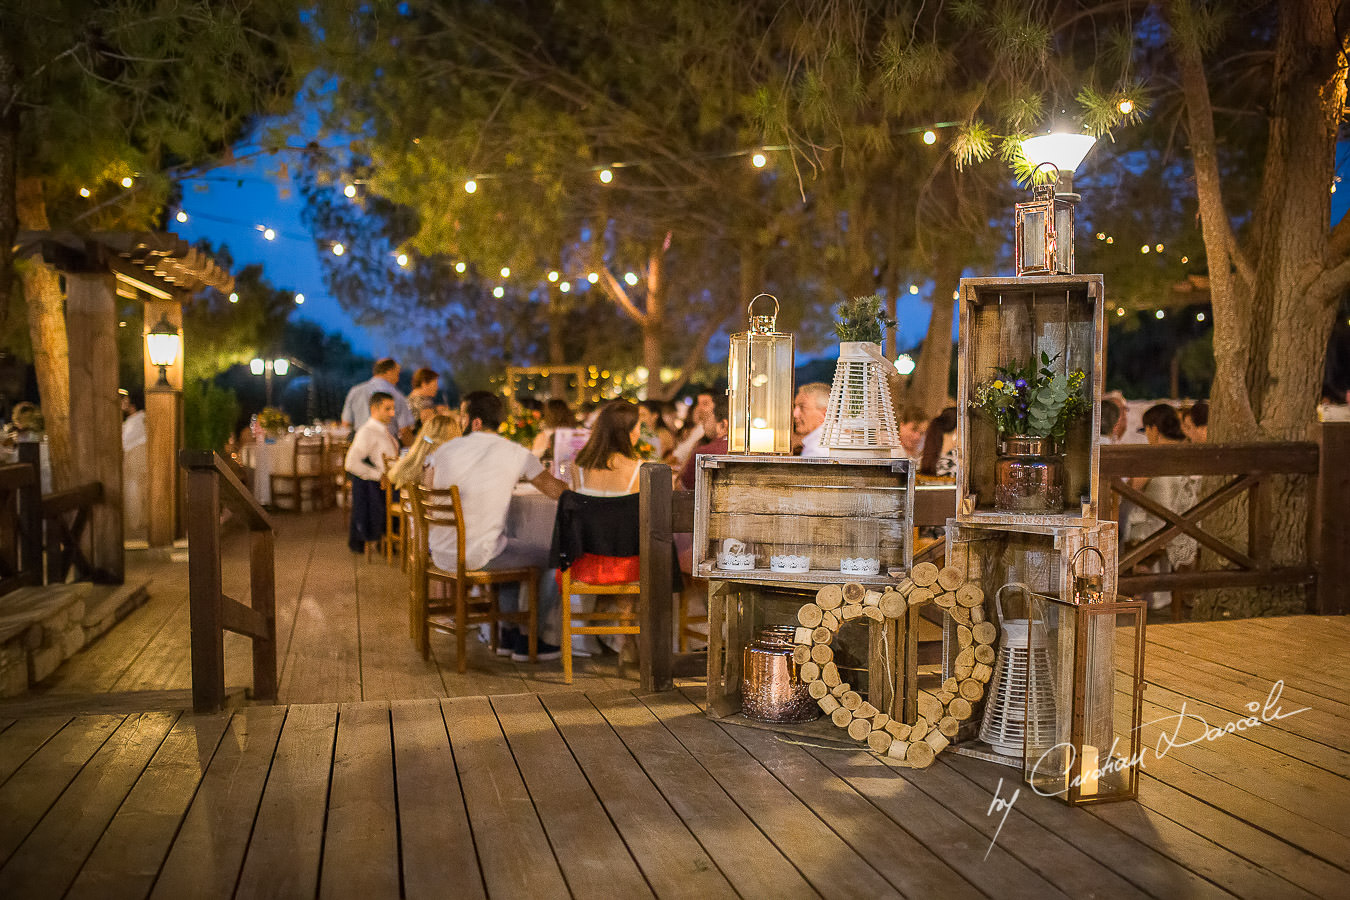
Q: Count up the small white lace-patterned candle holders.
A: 3